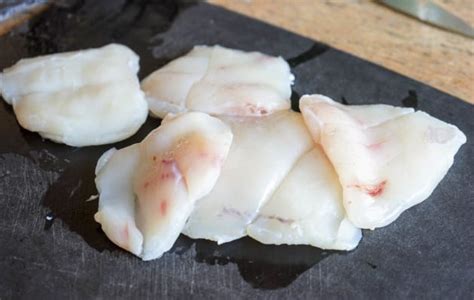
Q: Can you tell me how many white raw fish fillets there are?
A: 5